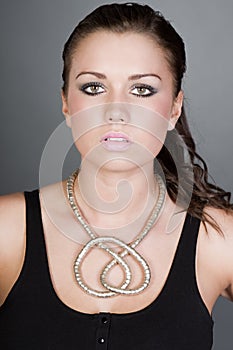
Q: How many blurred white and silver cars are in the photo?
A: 0